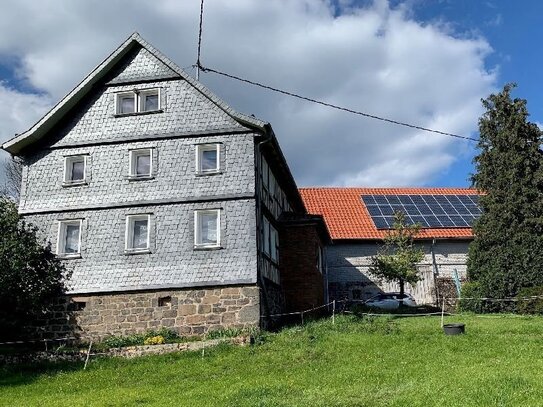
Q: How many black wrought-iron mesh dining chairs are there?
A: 0